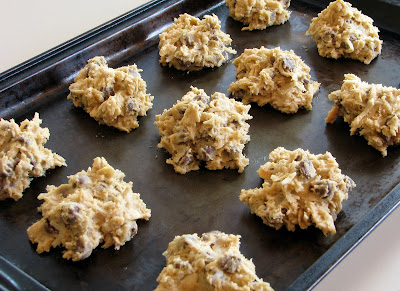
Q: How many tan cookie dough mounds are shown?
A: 11